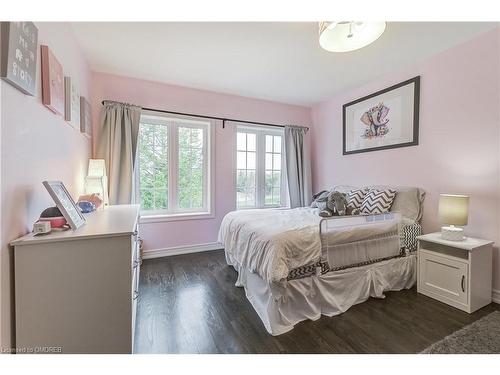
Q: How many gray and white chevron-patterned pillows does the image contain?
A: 2